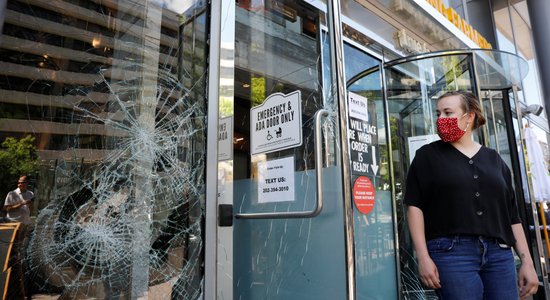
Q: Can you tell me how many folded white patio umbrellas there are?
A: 1